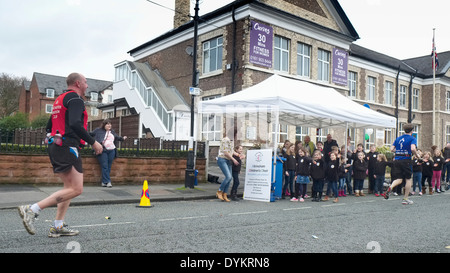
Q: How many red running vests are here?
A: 1